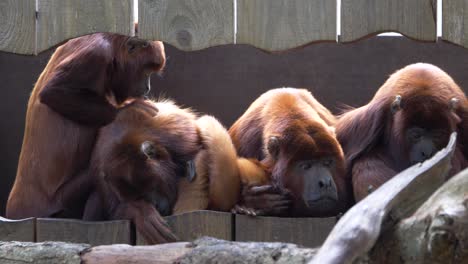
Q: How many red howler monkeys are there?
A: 4